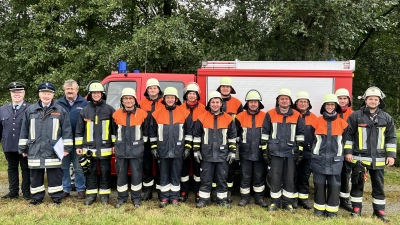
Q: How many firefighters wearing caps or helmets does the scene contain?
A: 15